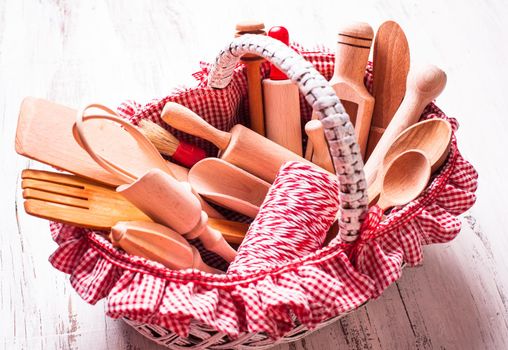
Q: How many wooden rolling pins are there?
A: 2